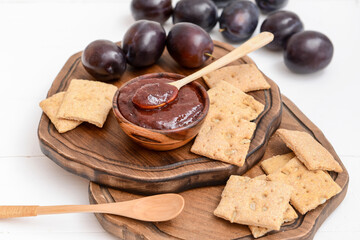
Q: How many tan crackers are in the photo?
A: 10